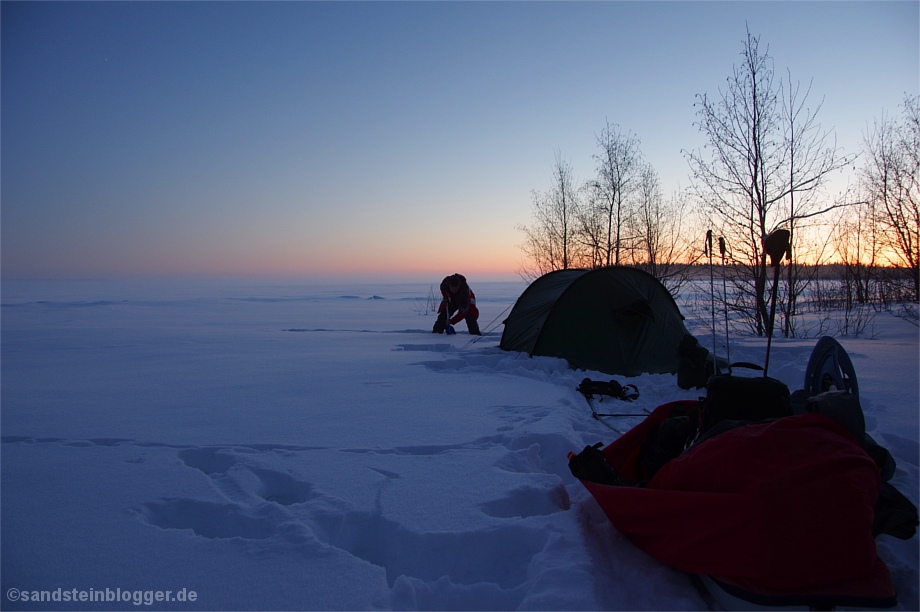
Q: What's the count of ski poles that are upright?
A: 3